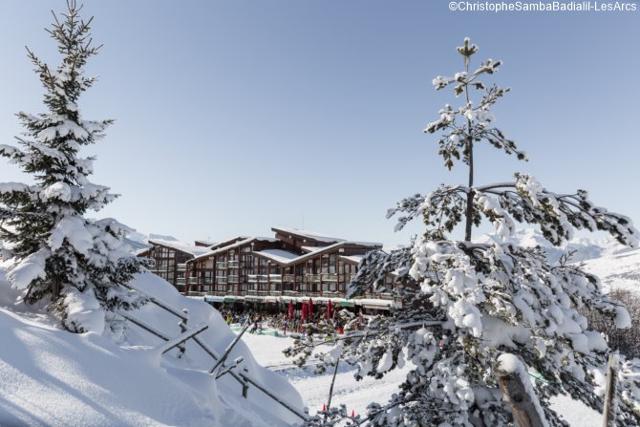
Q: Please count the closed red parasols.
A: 4